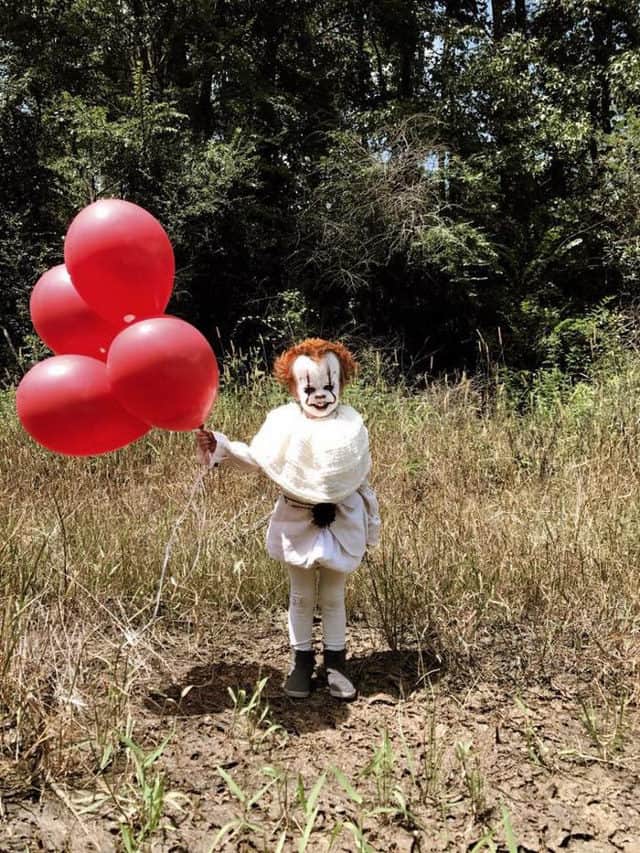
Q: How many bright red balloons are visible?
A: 4